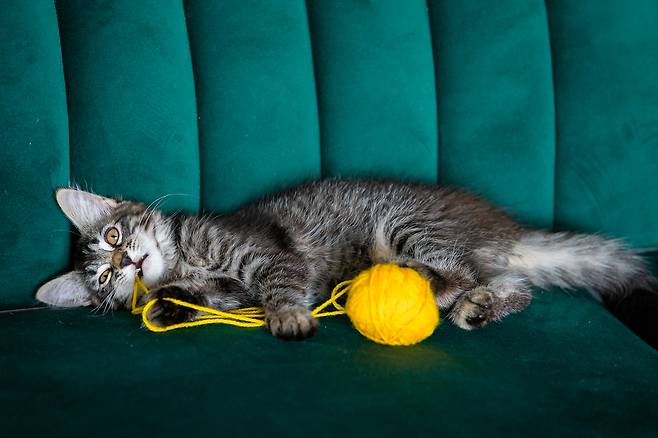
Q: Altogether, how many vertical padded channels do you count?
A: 6